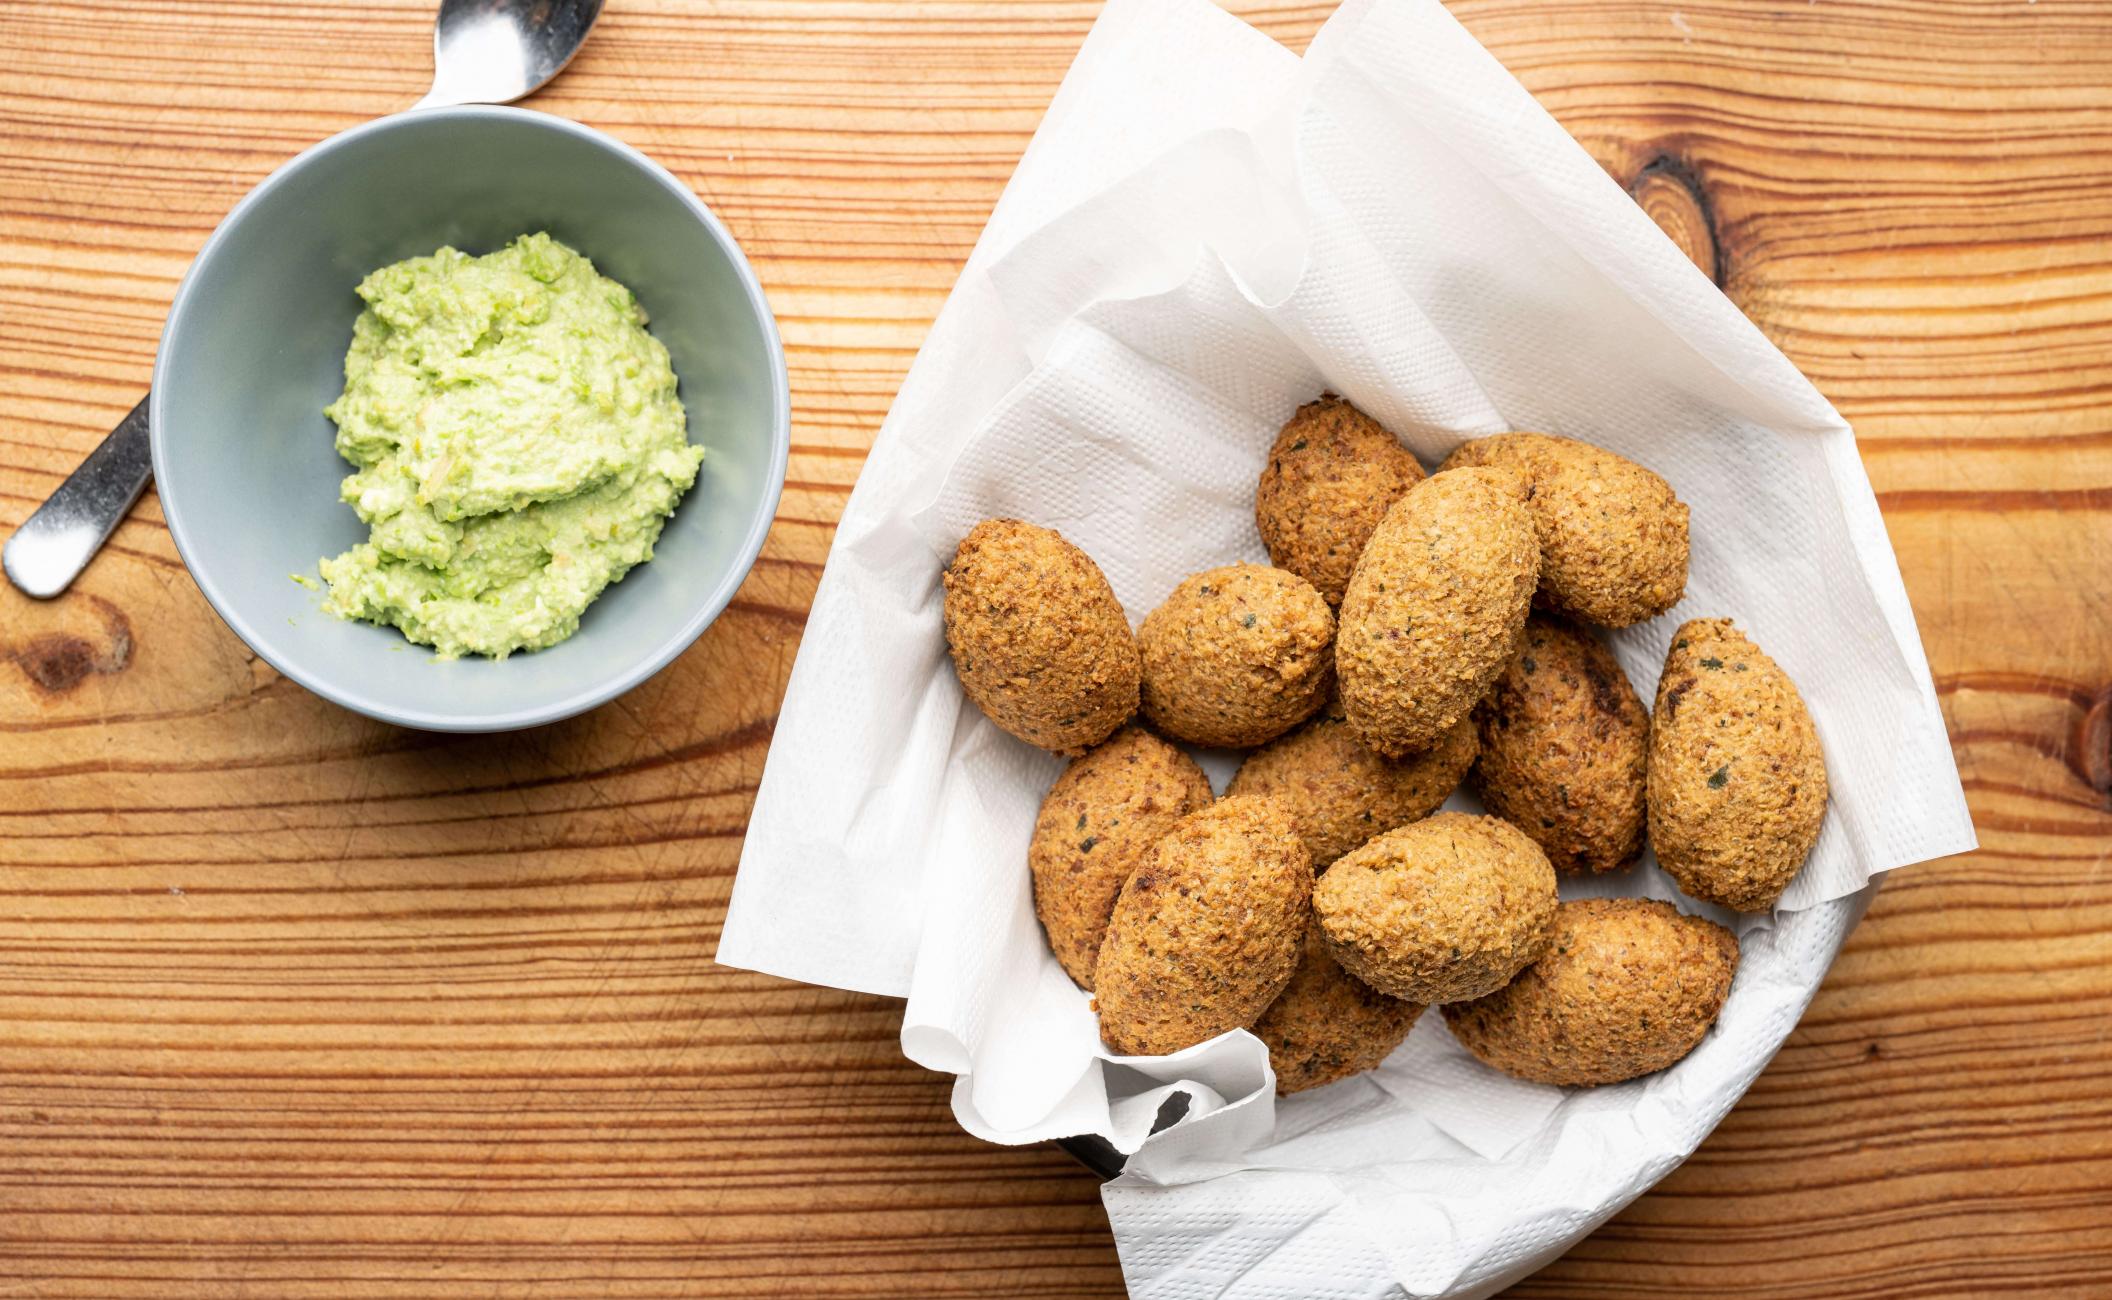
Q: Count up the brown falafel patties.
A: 13